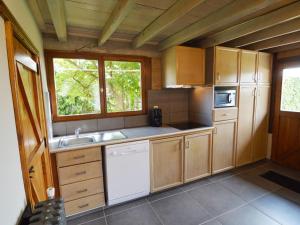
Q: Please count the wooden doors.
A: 2